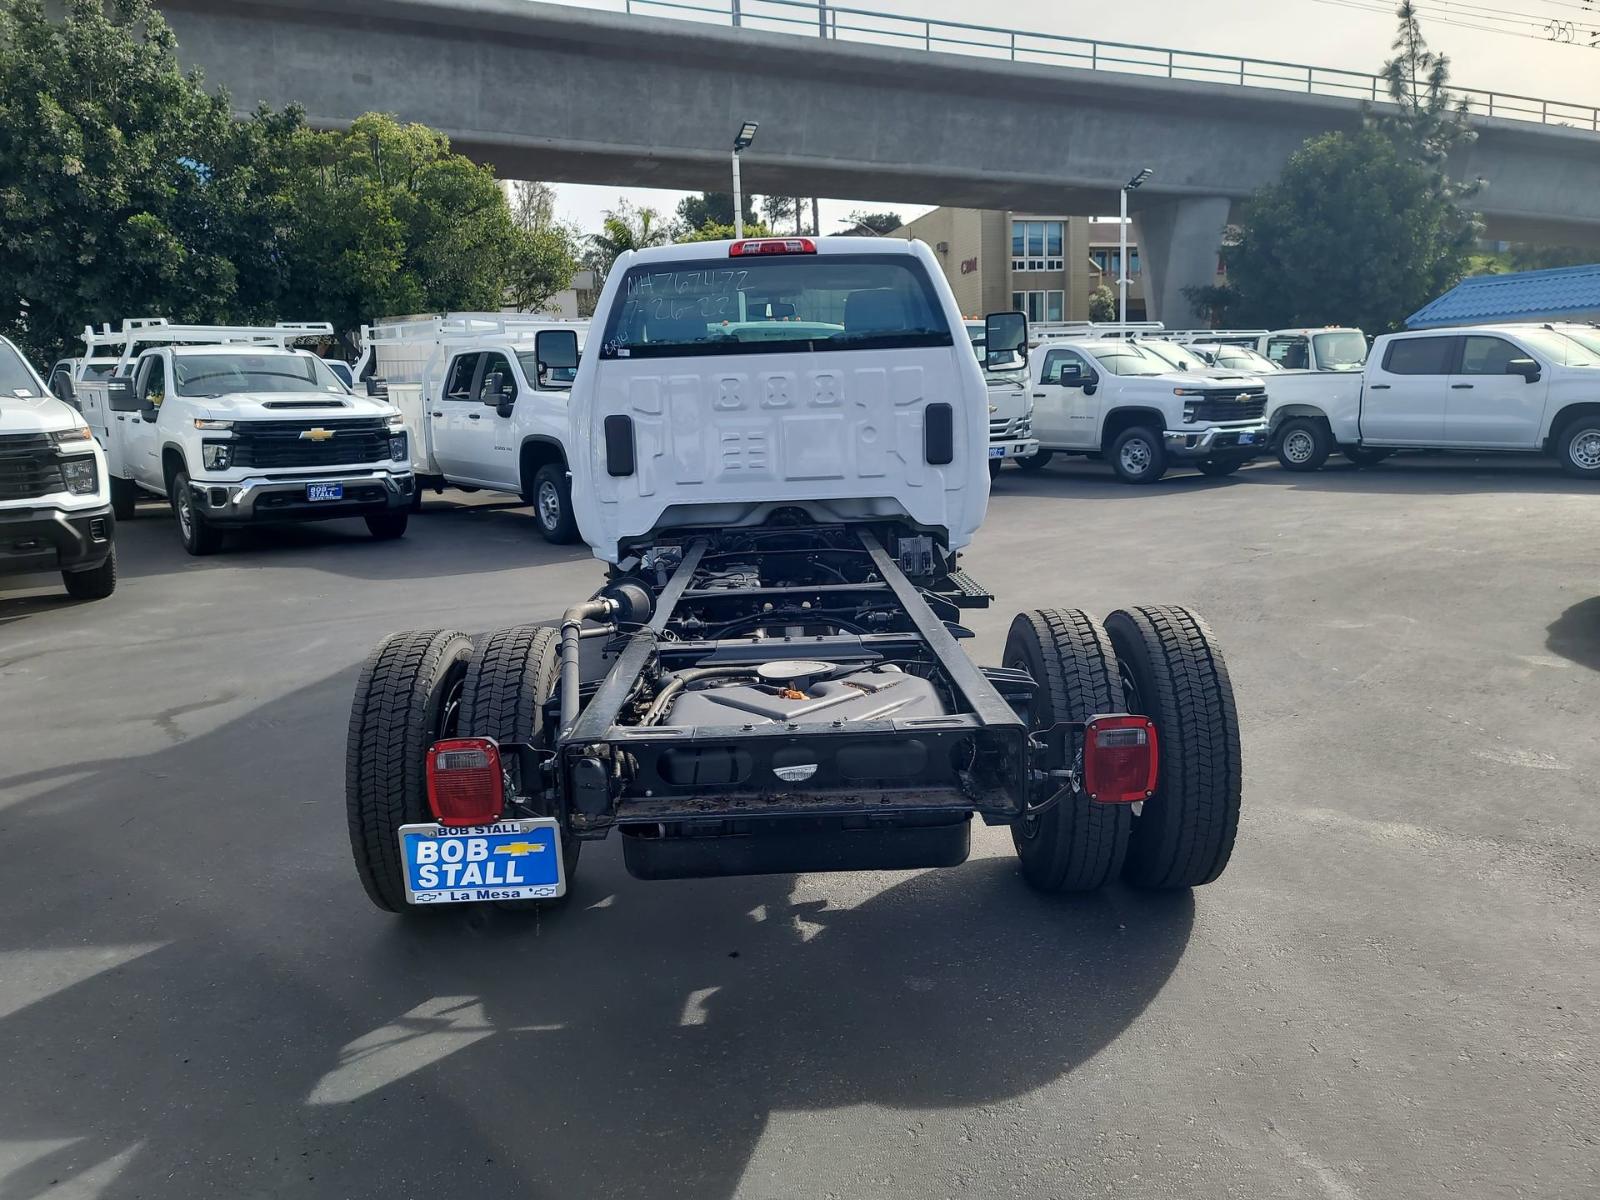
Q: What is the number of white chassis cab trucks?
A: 1